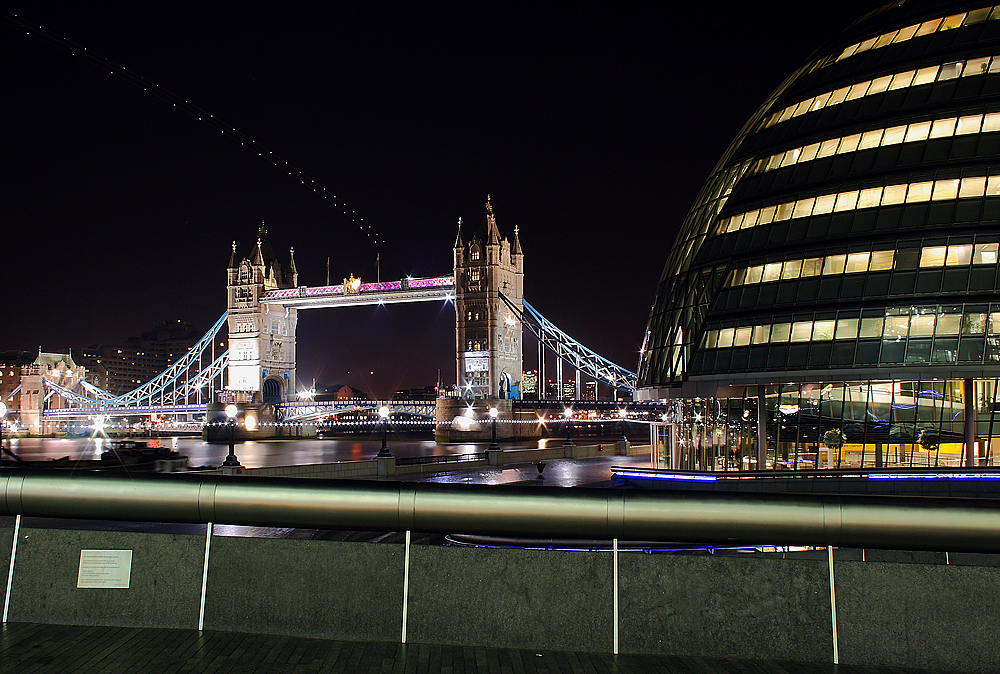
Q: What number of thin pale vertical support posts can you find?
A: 5